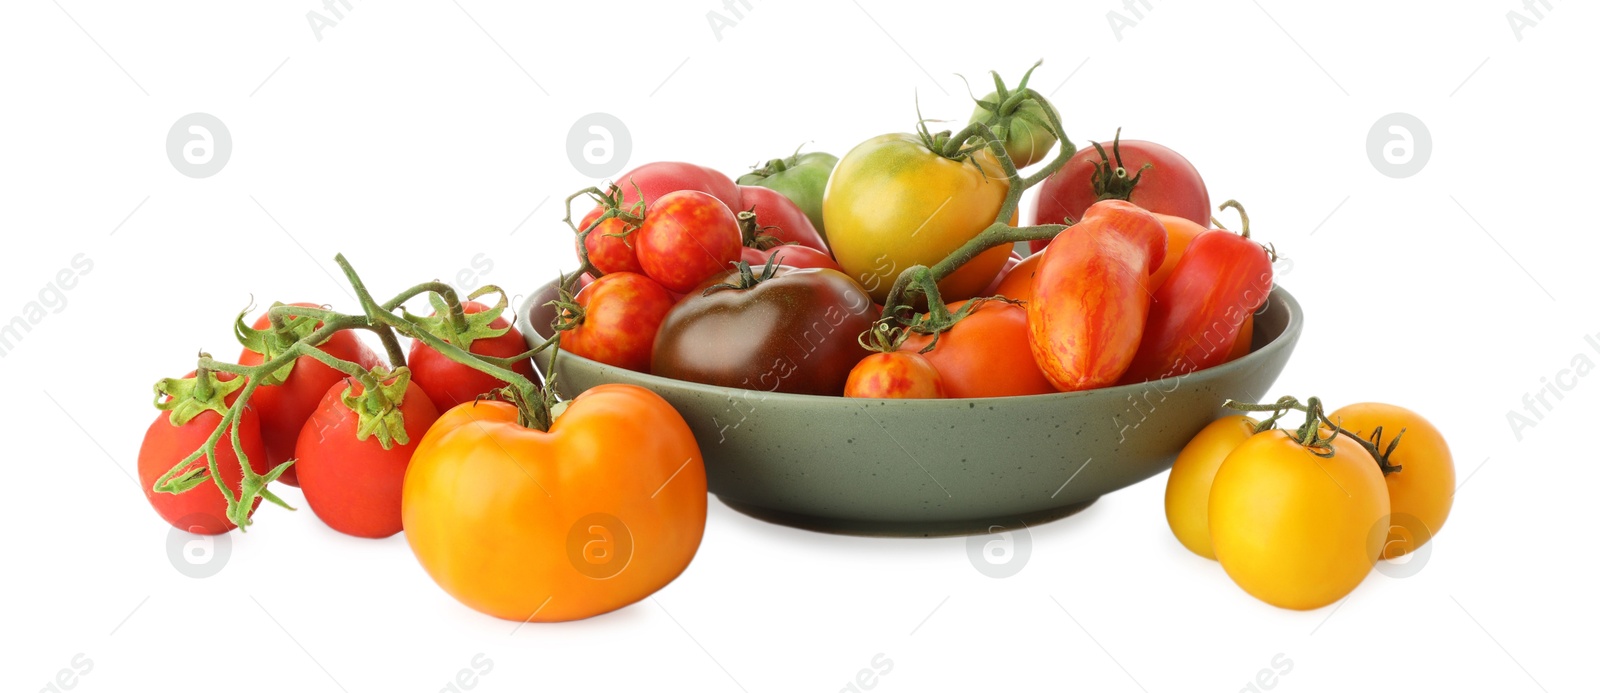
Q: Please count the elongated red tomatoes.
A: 2